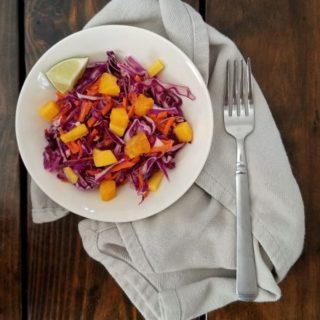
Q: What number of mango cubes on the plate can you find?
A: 12